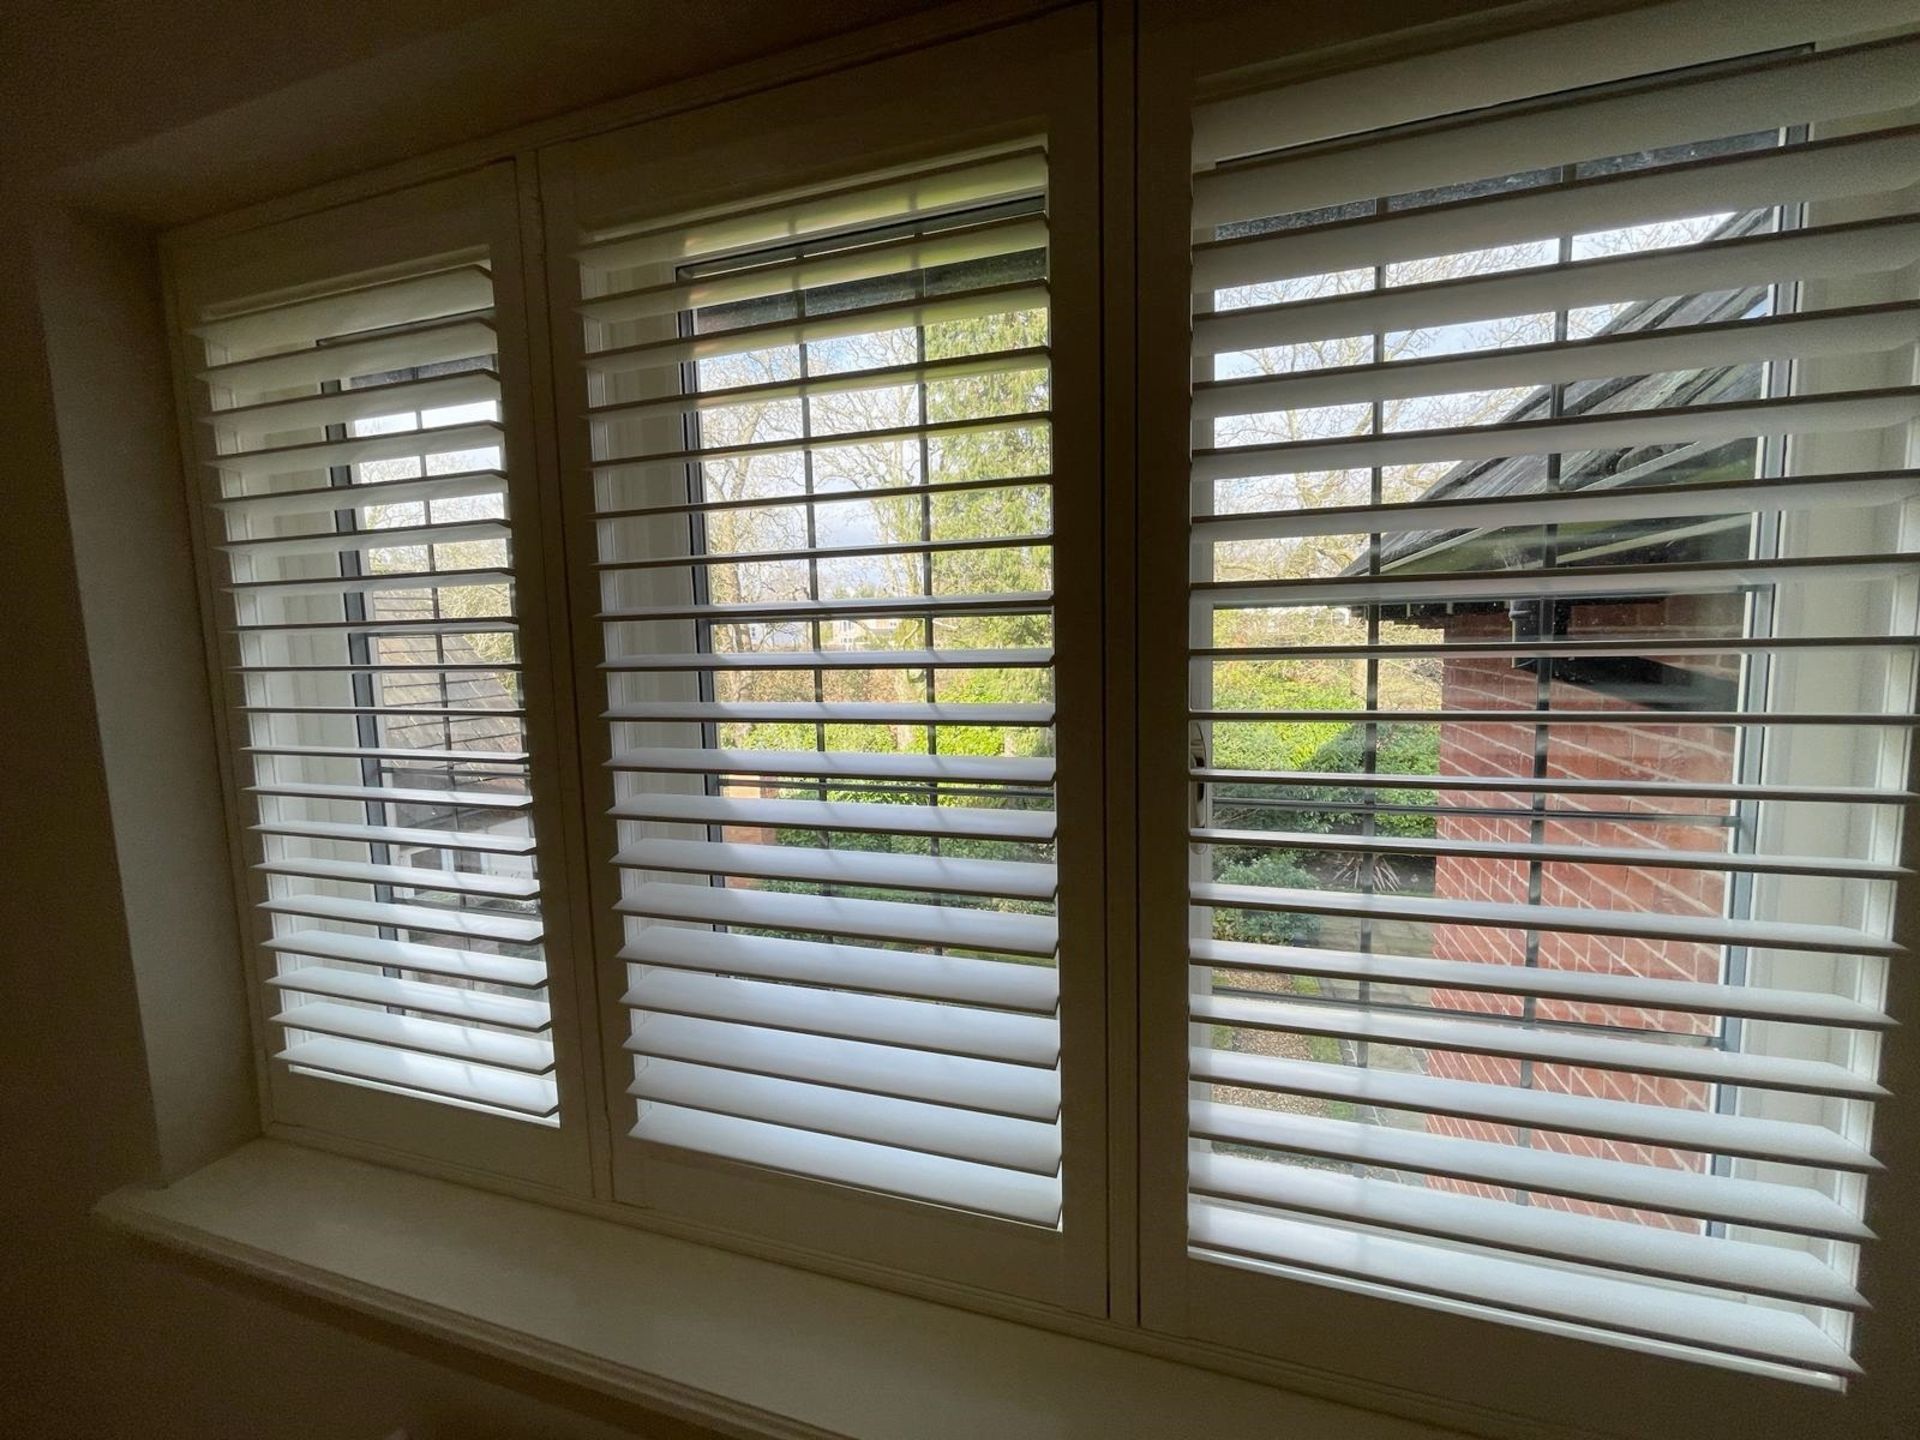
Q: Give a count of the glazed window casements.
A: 3